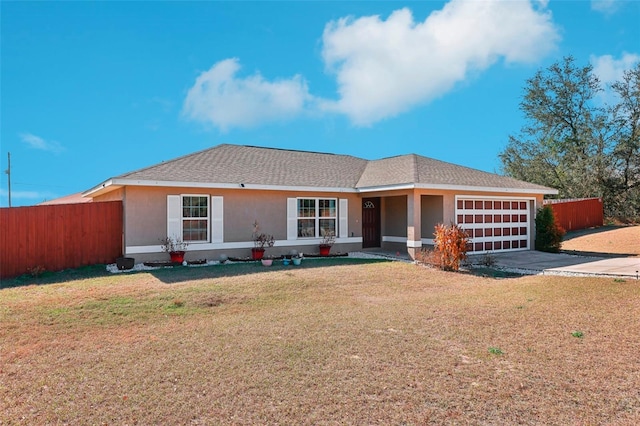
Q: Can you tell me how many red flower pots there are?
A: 3